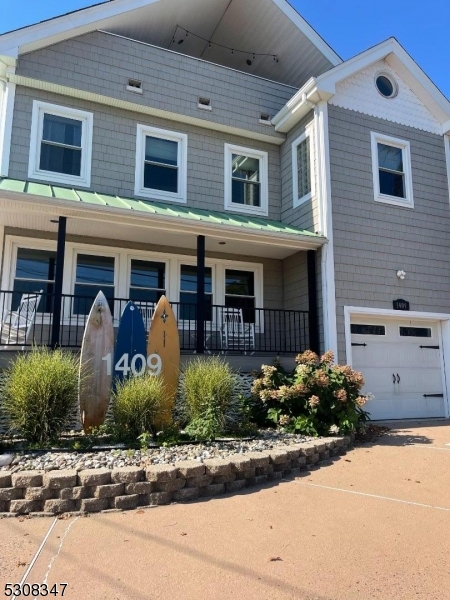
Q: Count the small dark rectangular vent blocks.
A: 3